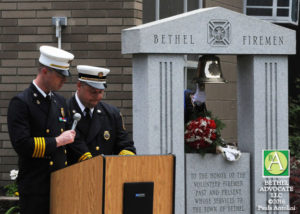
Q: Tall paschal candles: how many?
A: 0